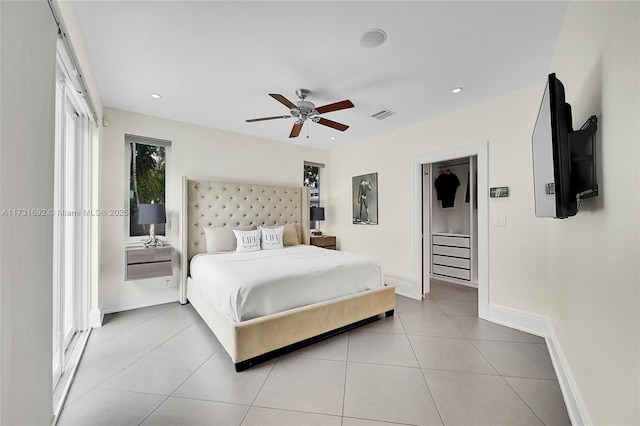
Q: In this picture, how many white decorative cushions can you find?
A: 2